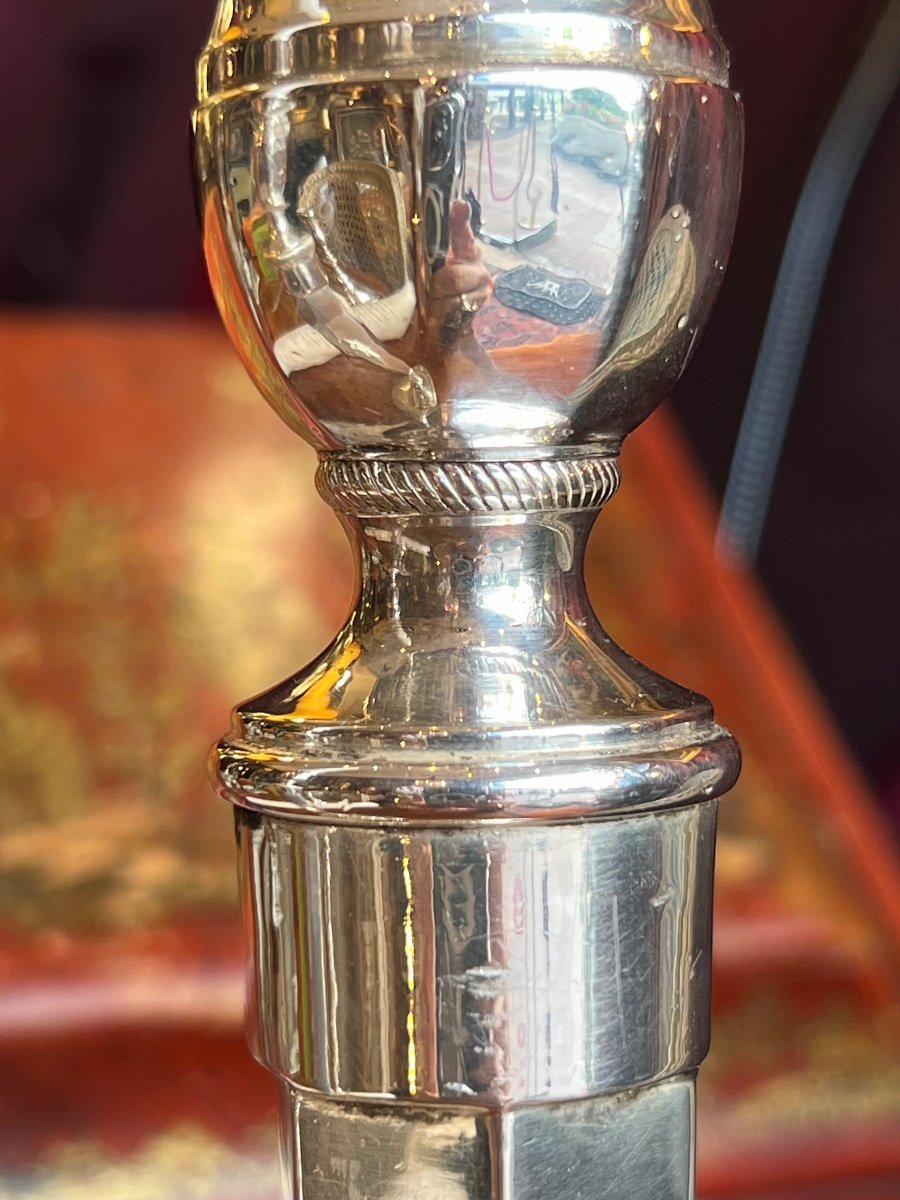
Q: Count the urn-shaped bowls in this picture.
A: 1